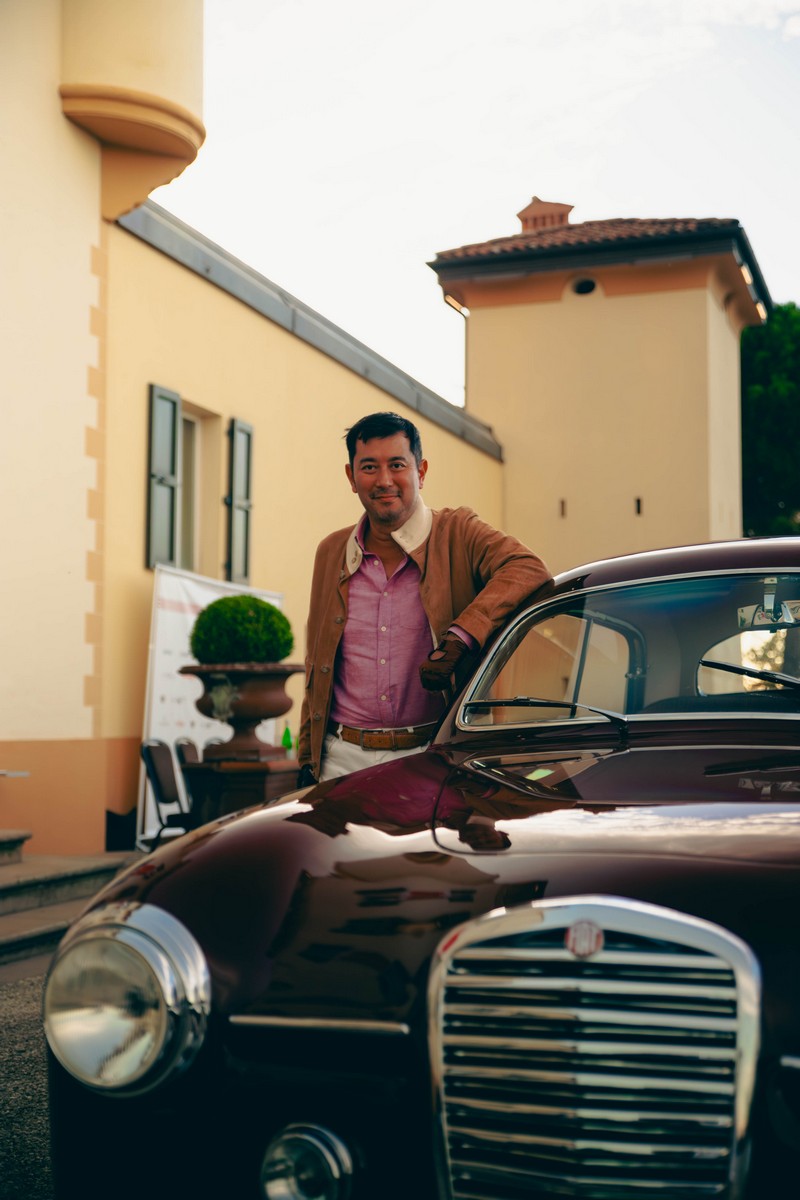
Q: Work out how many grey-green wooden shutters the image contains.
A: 2